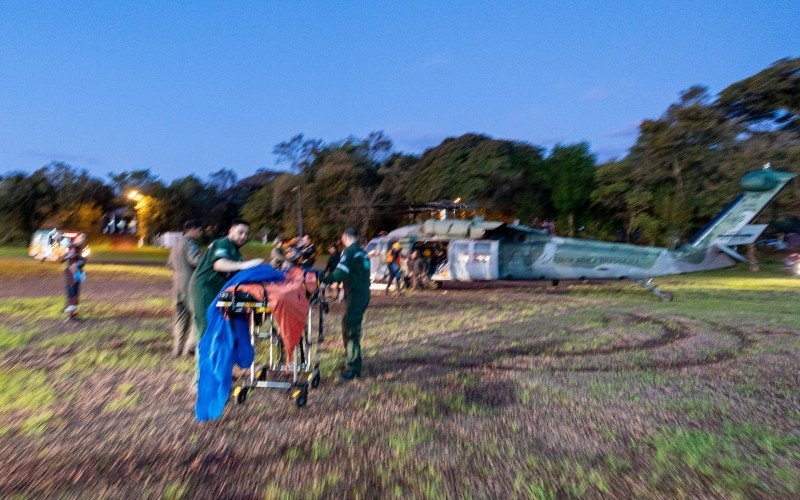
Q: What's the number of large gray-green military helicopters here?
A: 1